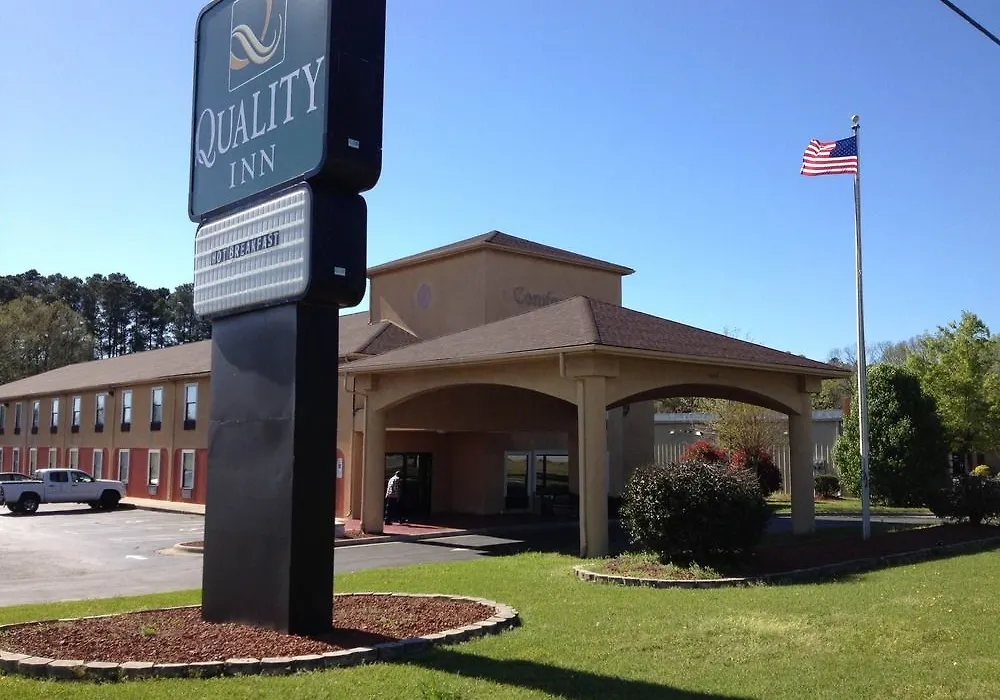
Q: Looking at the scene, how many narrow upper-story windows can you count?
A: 9